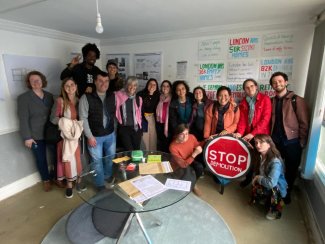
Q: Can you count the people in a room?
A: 15